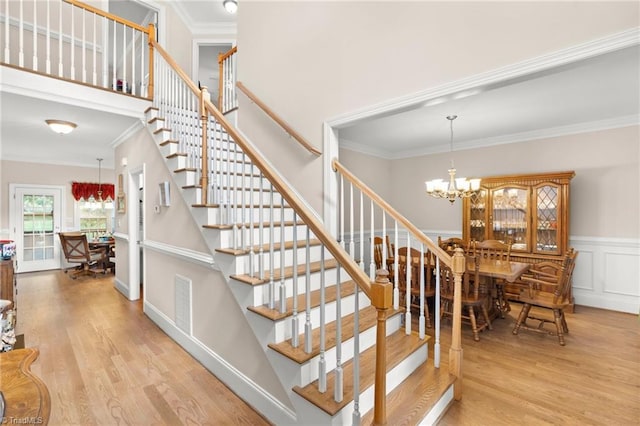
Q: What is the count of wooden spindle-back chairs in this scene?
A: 6